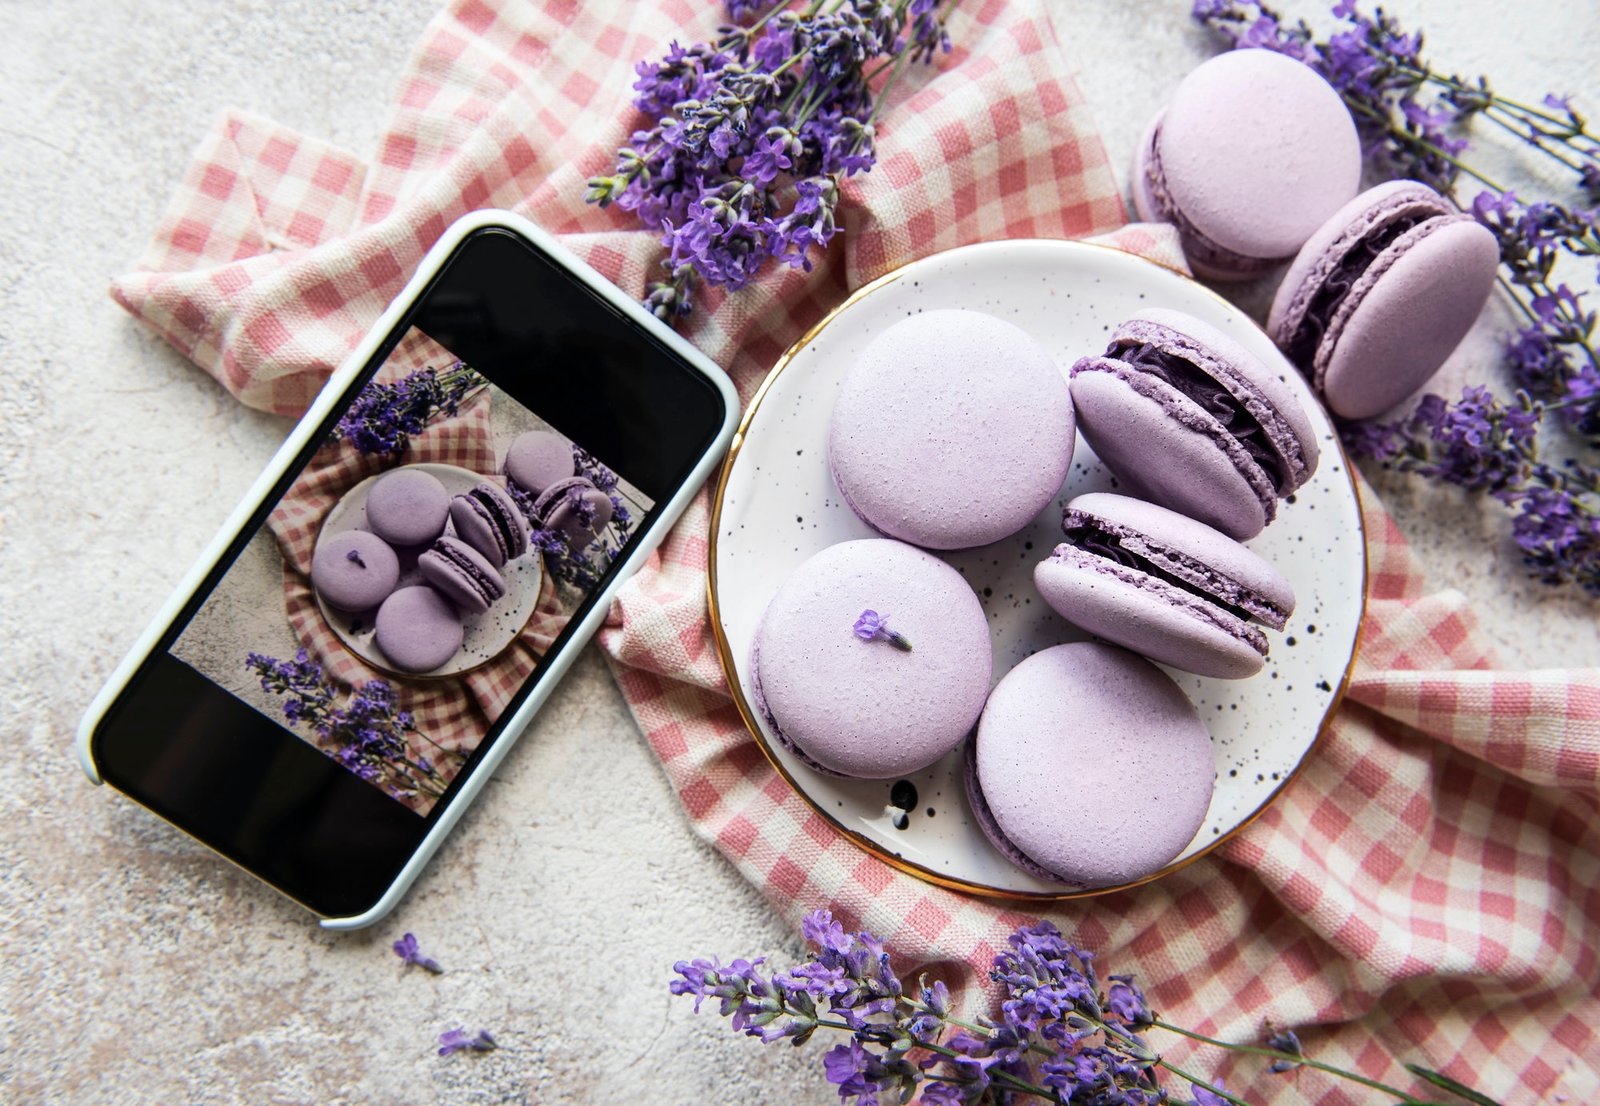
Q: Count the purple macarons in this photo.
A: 14